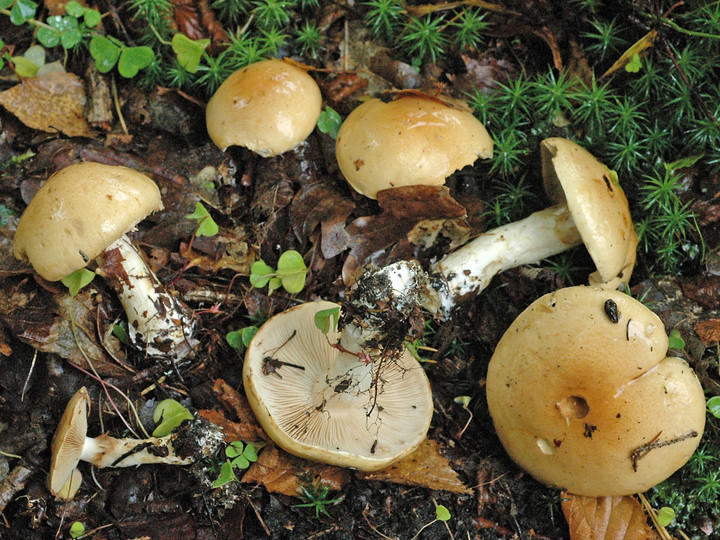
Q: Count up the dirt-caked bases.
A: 4